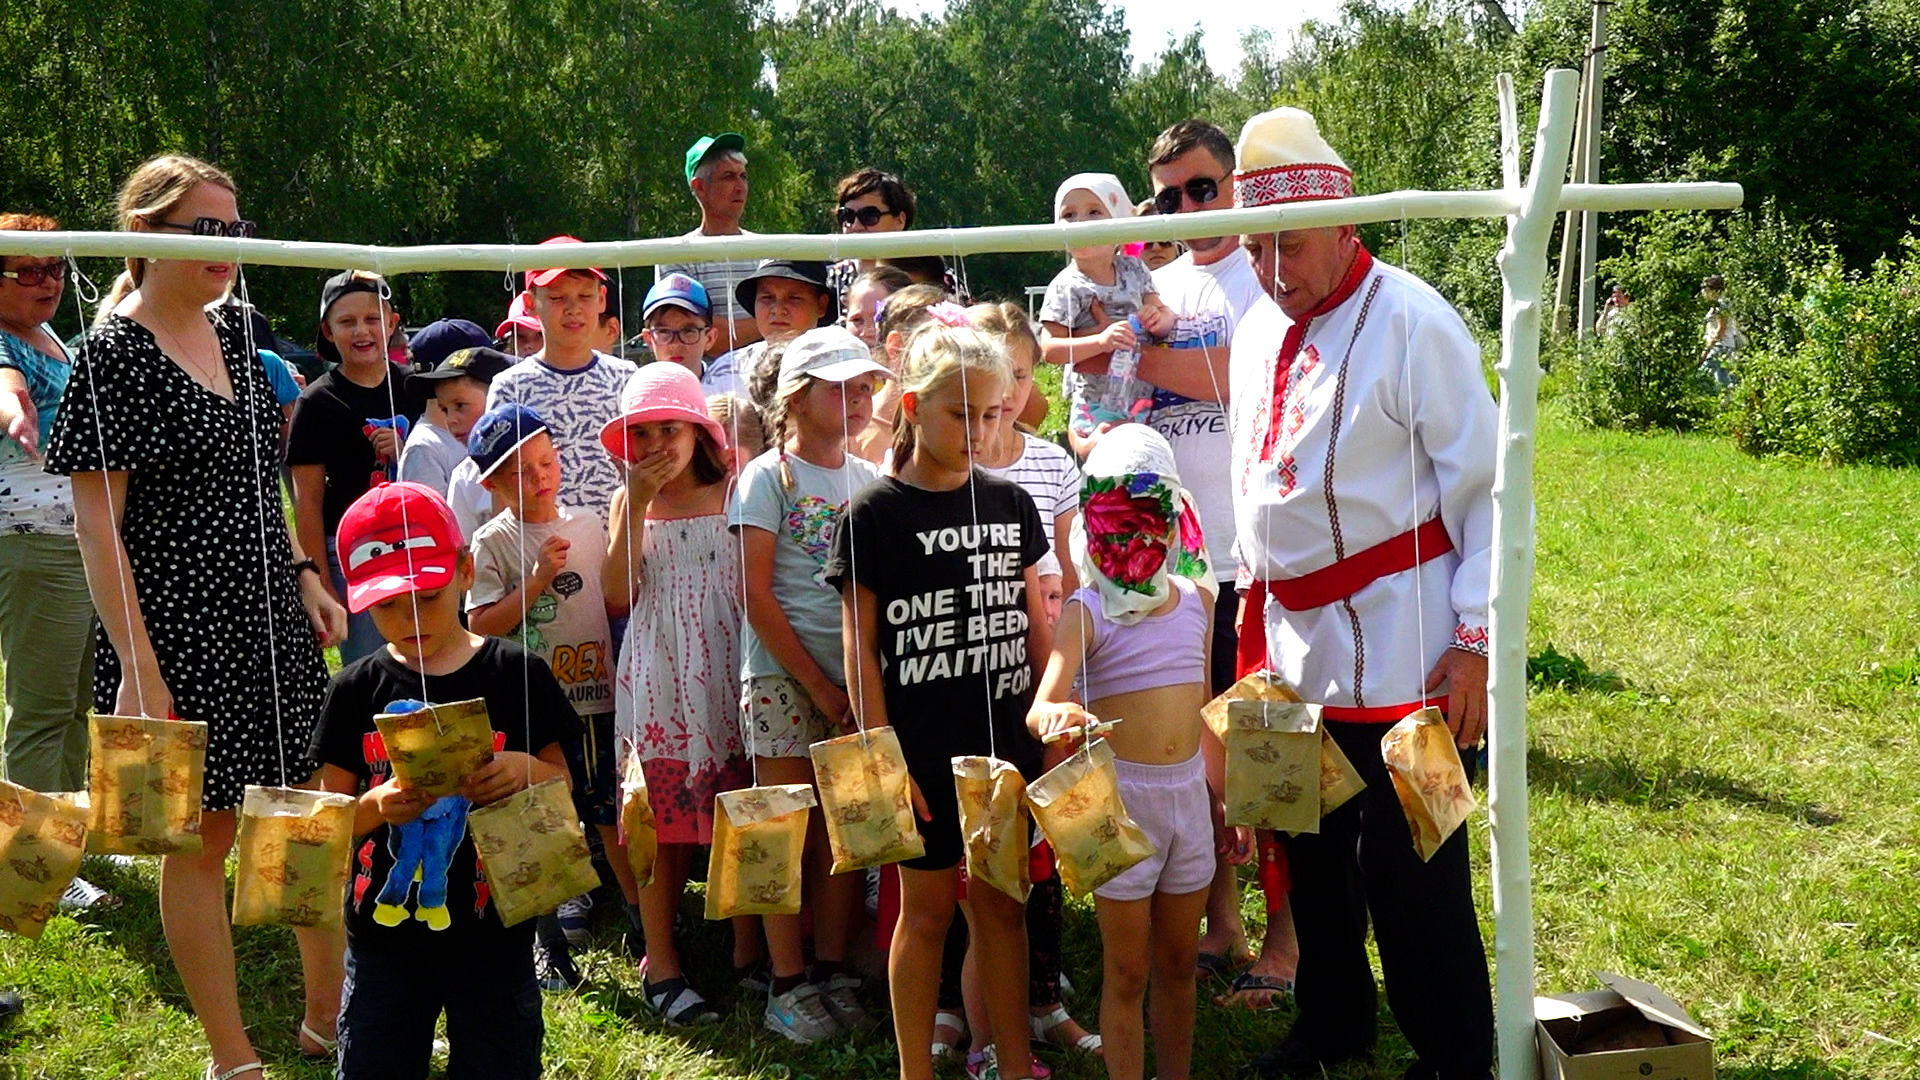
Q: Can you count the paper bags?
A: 13